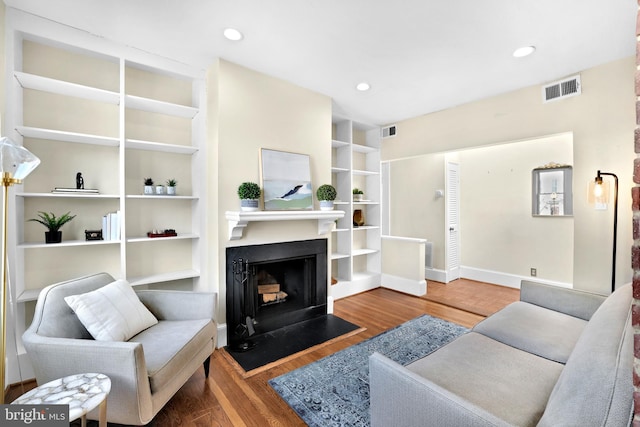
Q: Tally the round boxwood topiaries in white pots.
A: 2